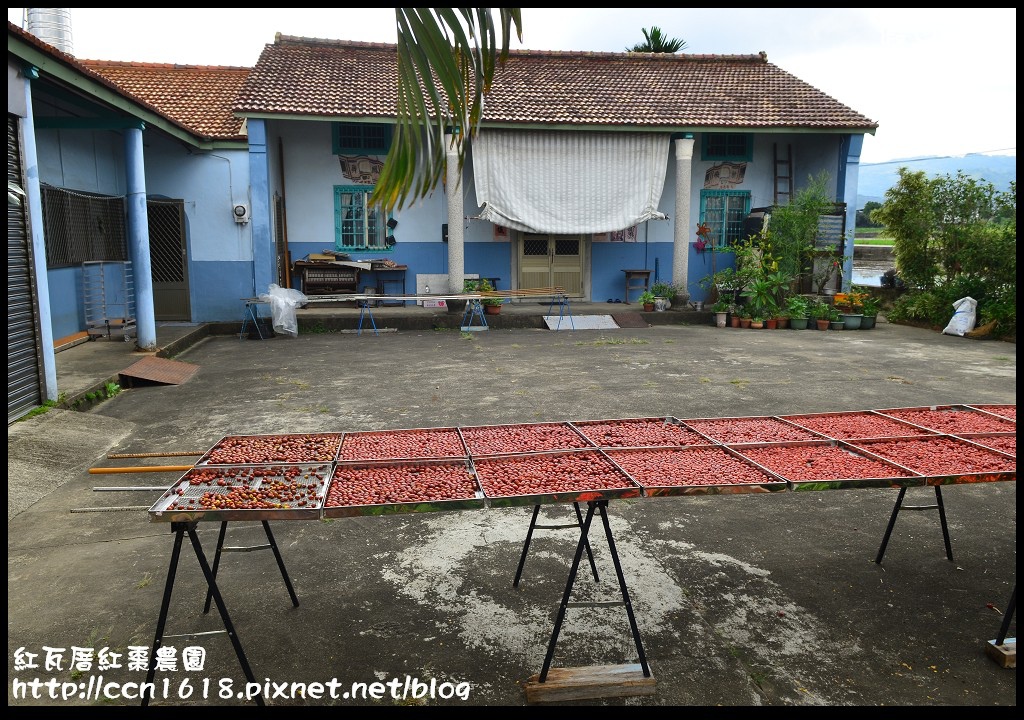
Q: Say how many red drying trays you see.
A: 15